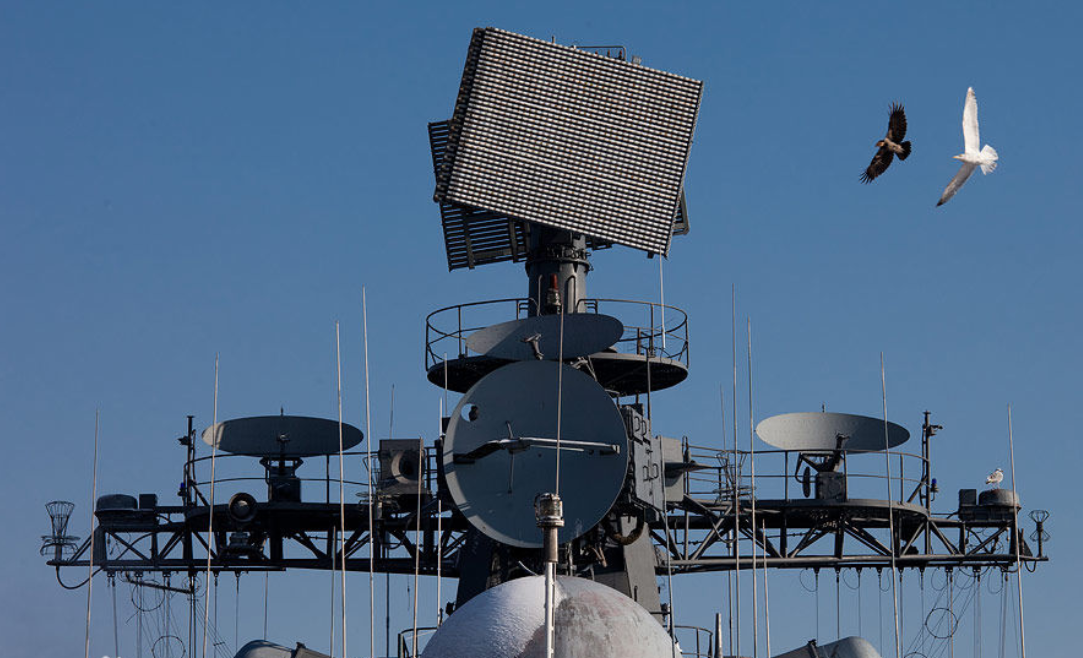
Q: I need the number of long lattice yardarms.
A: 2